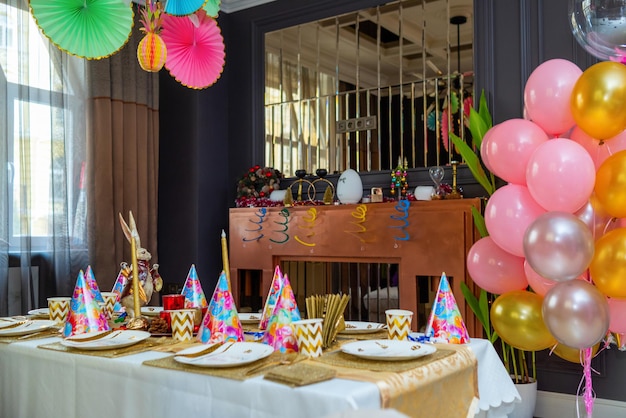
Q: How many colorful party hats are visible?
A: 8